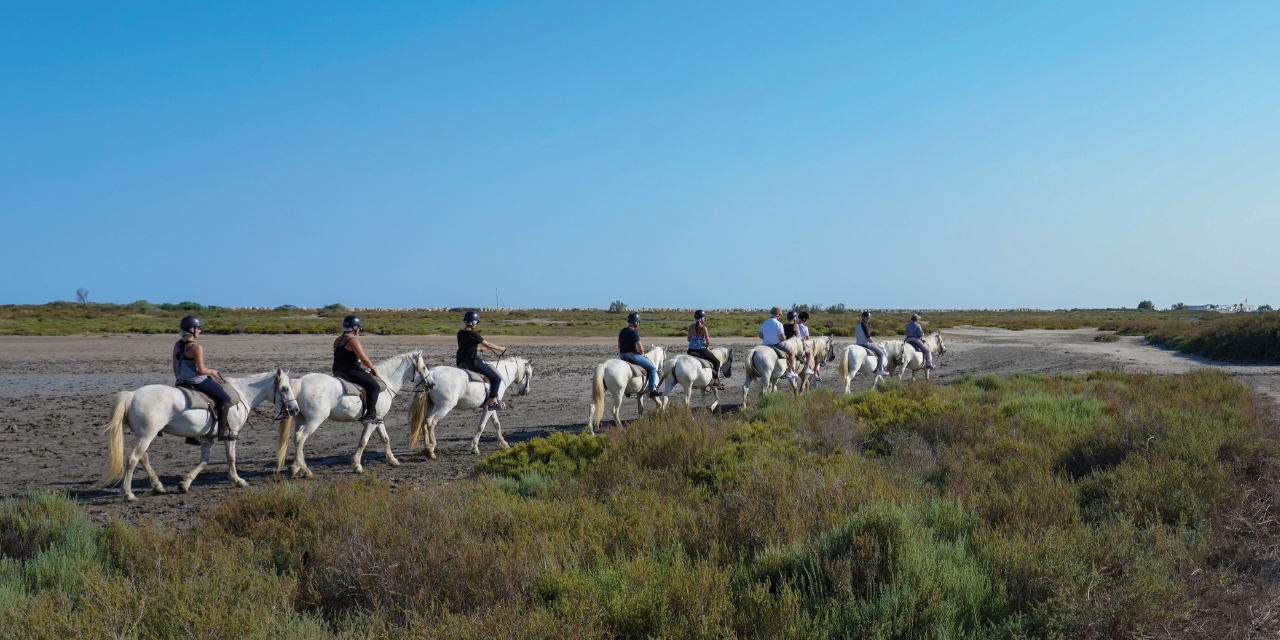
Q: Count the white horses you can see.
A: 10